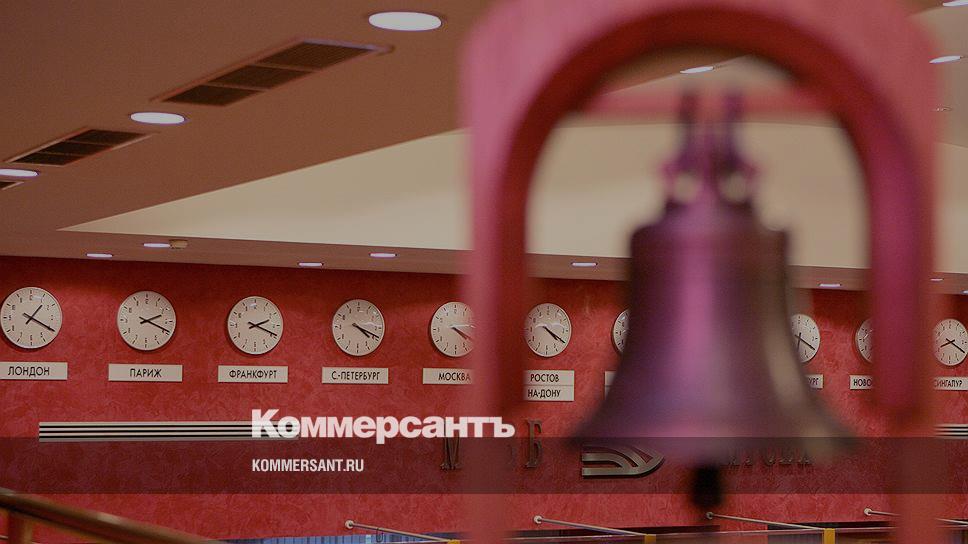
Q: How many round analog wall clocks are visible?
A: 10